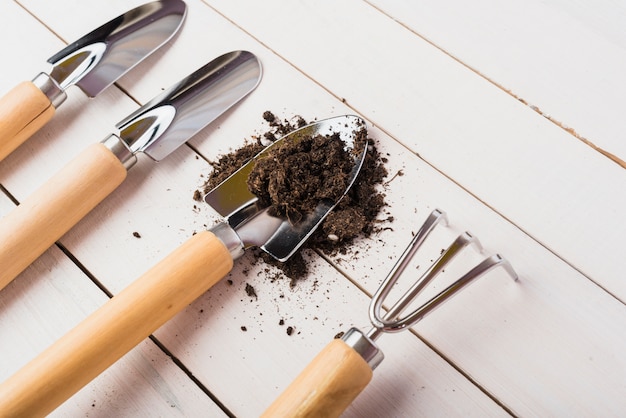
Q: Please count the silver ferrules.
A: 4